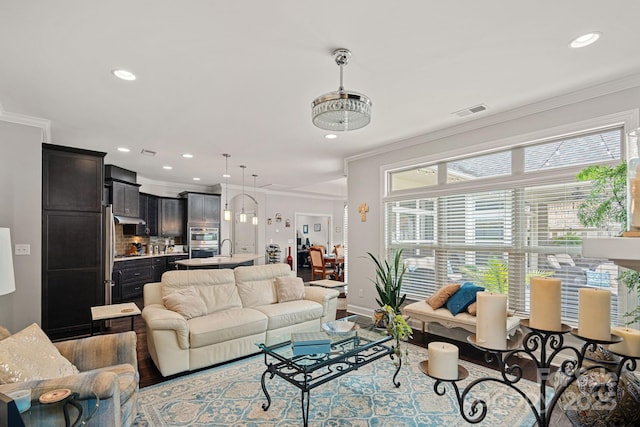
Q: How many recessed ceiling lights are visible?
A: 8